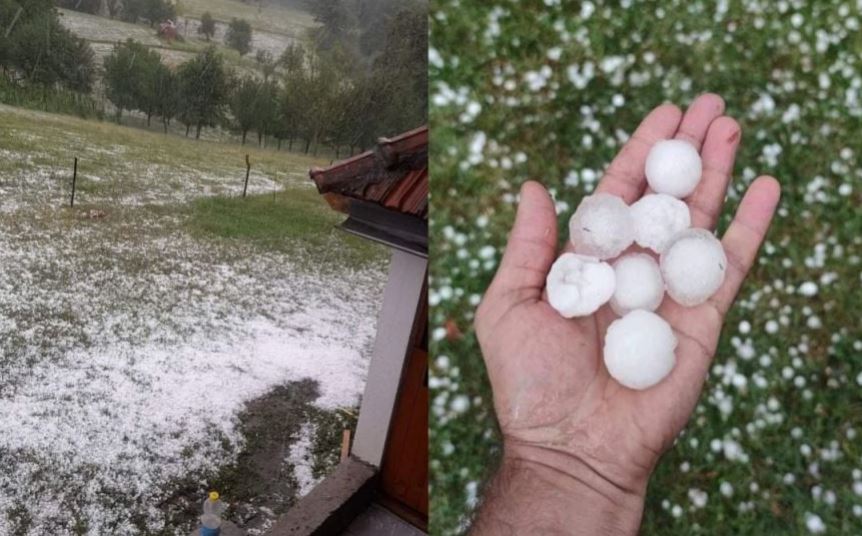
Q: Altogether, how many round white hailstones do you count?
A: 7